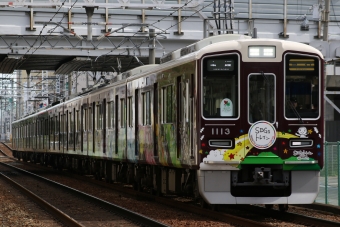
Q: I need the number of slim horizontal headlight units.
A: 2